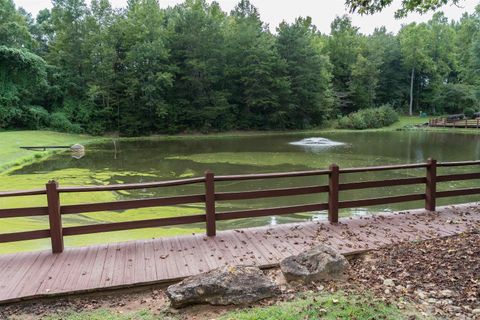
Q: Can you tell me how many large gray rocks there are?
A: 2